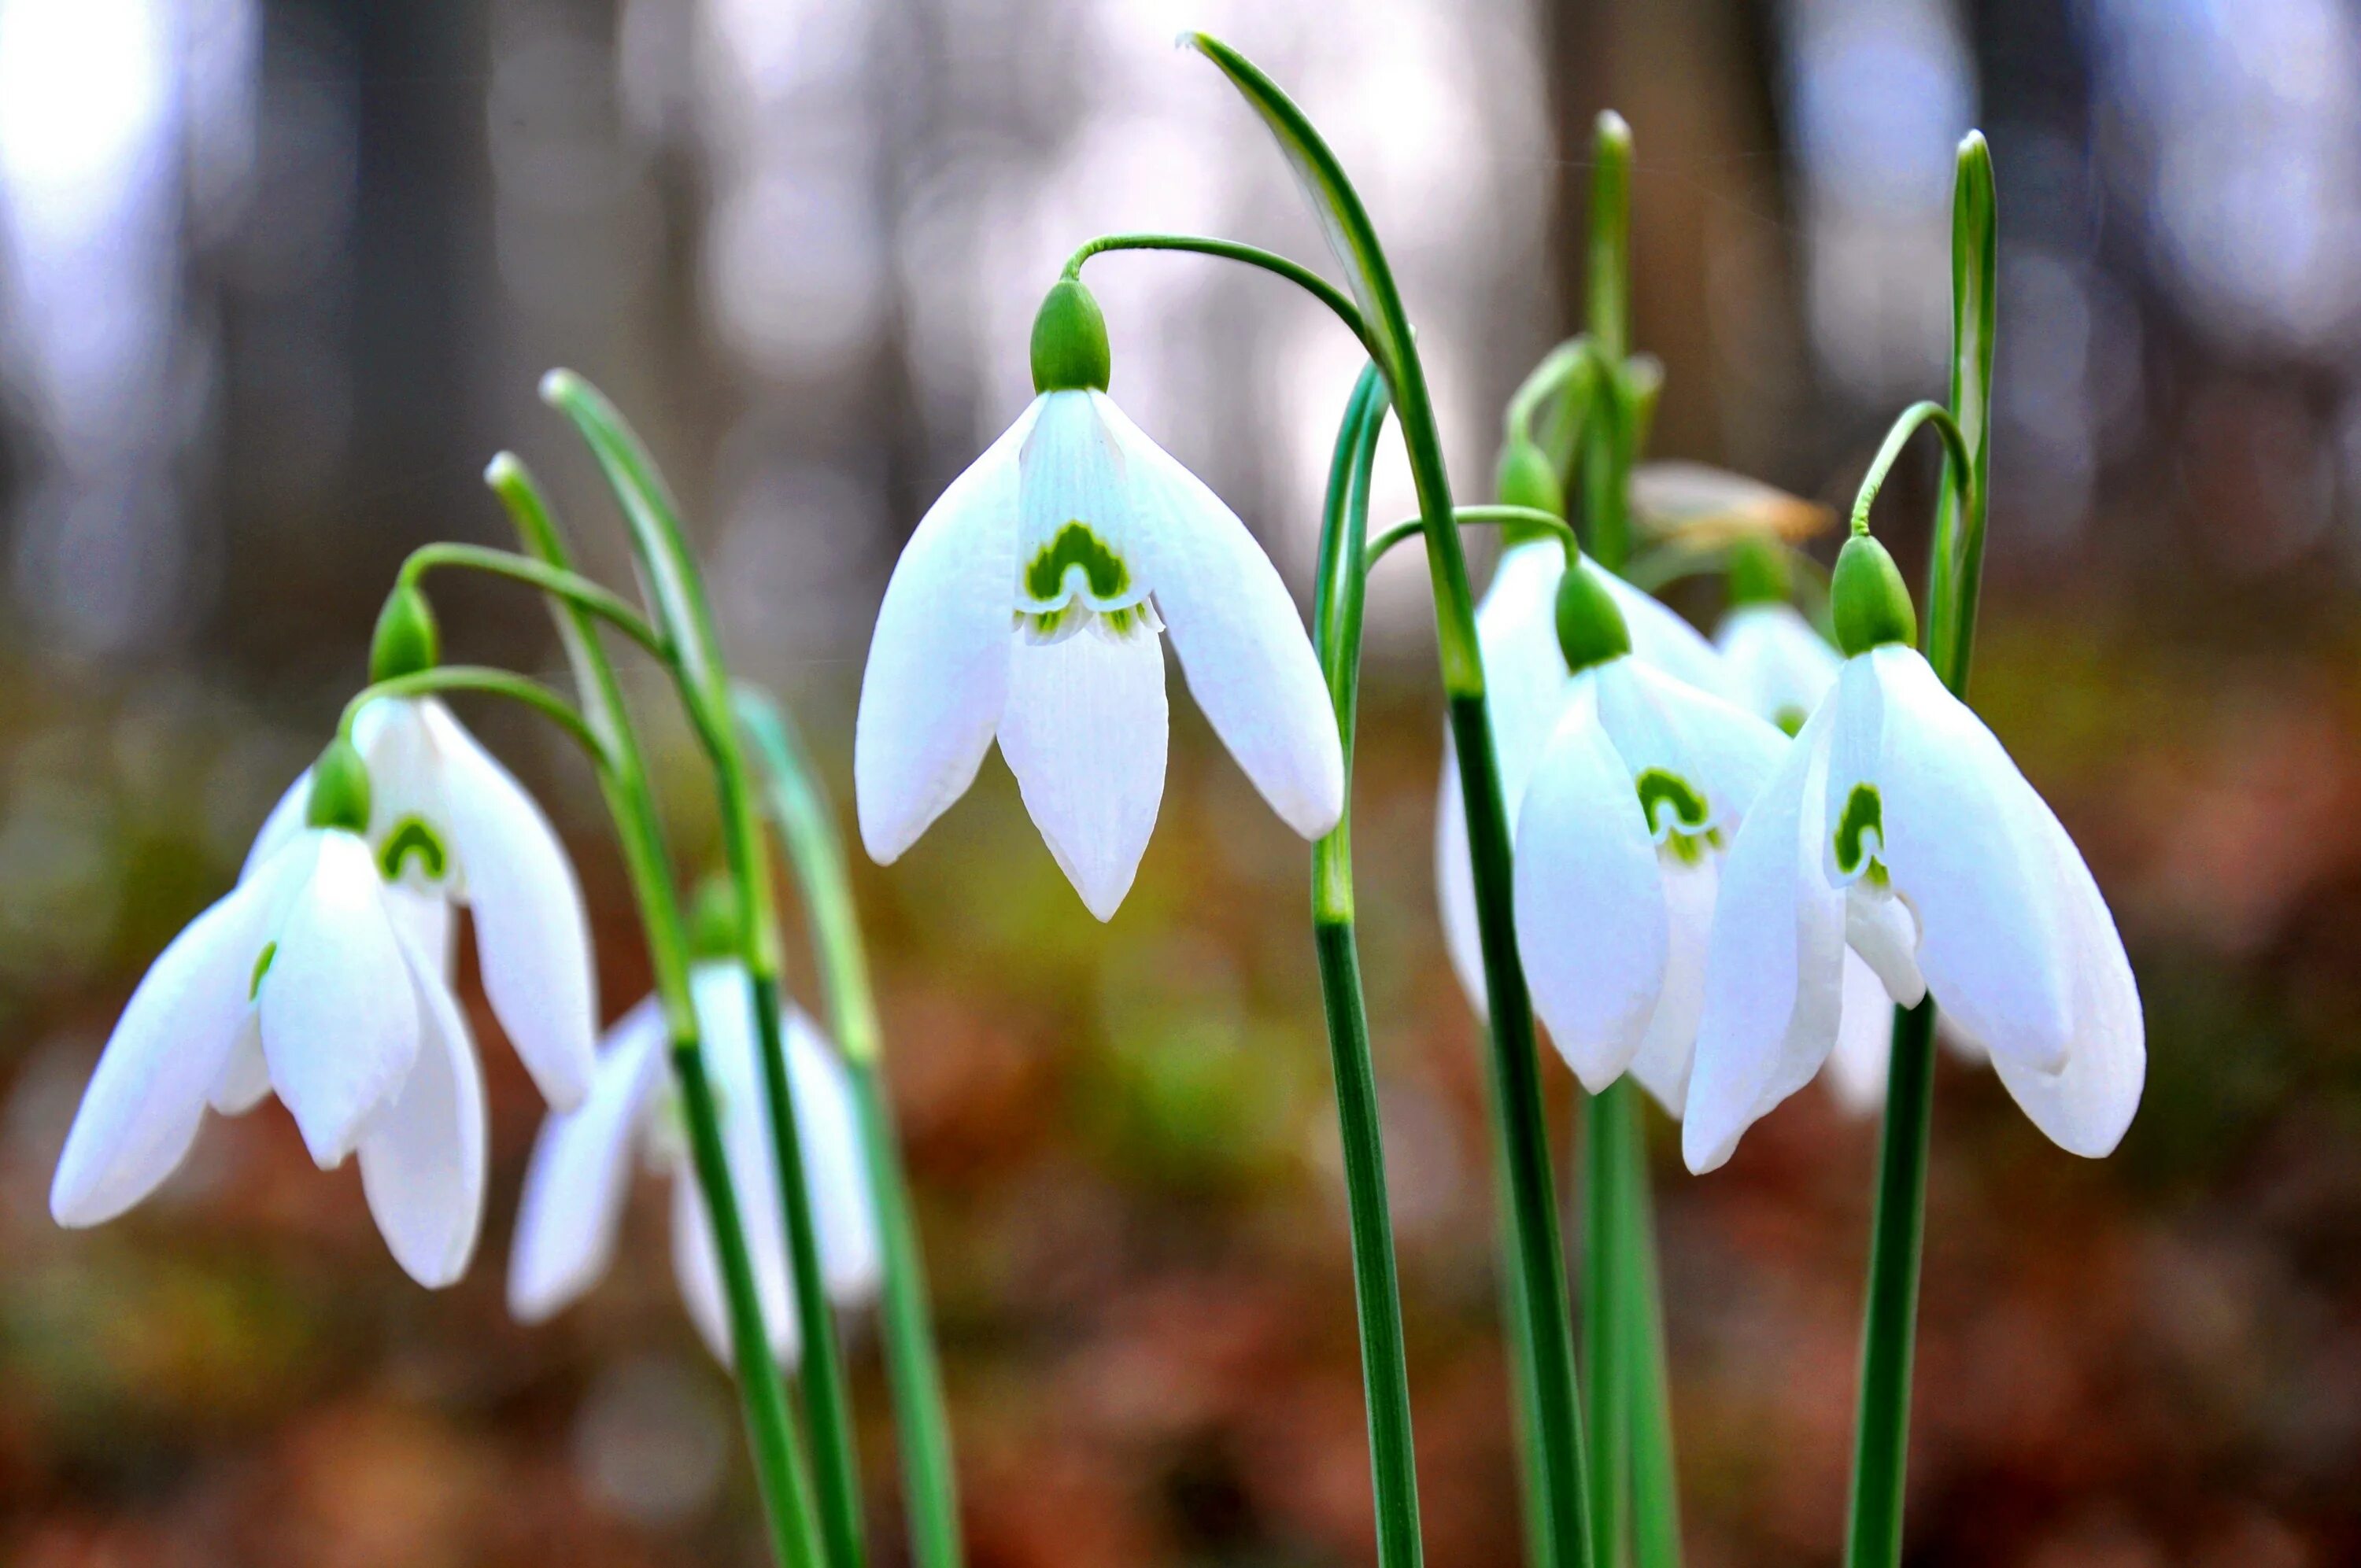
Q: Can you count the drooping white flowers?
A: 8